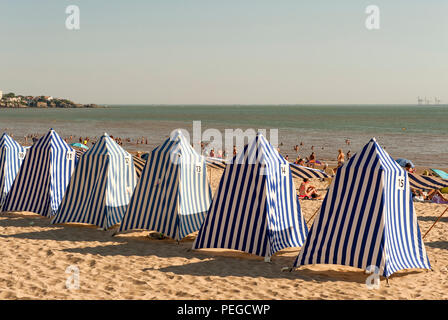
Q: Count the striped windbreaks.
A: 6